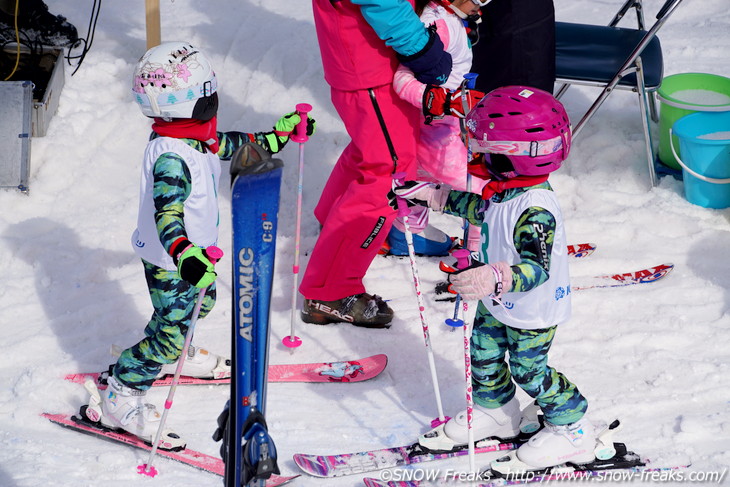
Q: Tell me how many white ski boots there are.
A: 4